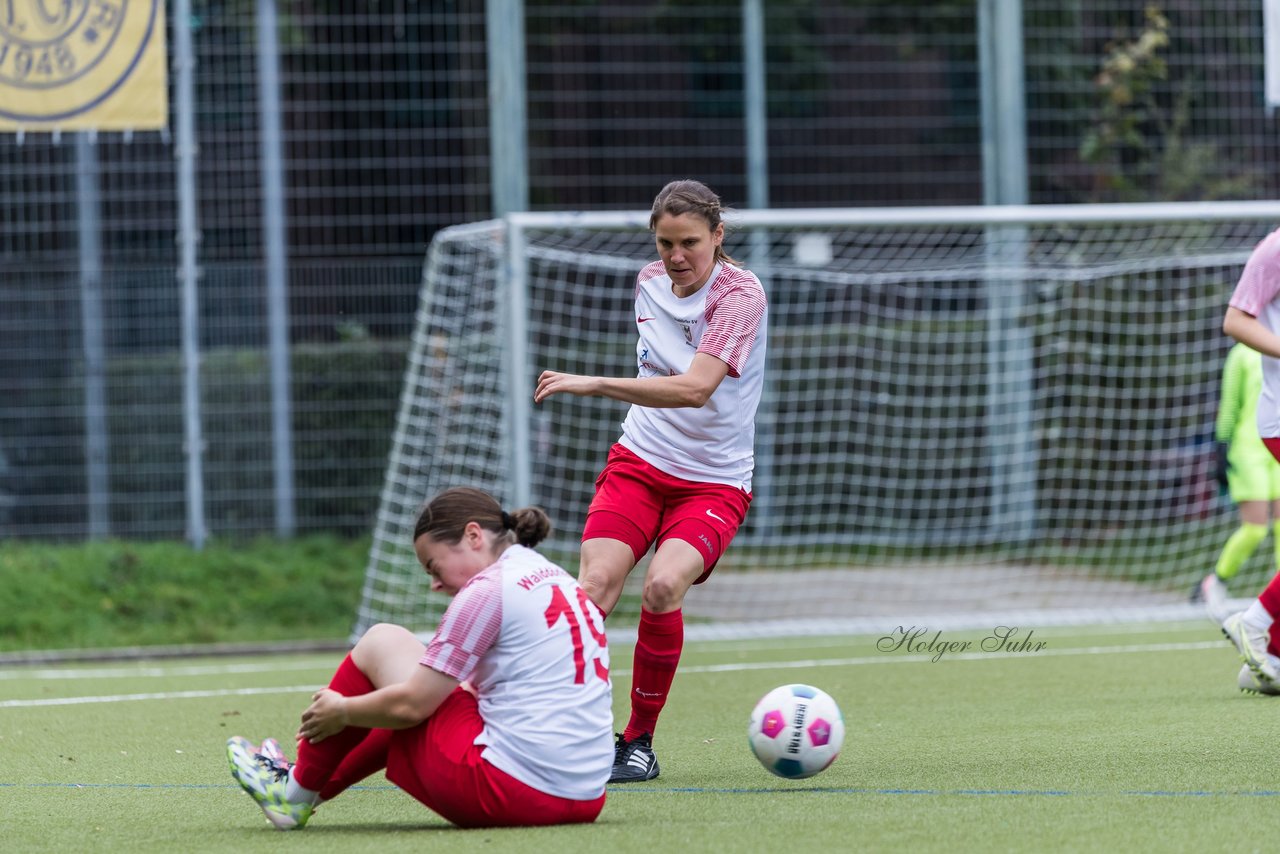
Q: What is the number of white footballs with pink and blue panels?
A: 1